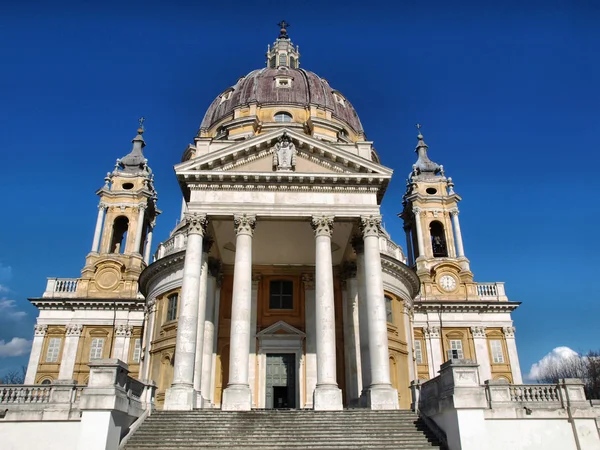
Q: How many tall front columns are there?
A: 4